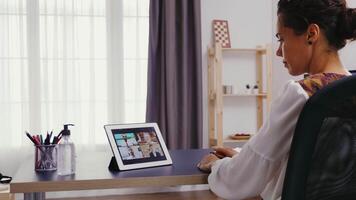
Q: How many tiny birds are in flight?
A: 0